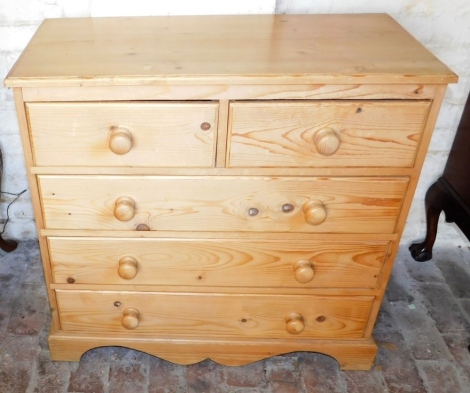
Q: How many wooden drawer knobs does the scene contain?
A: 8